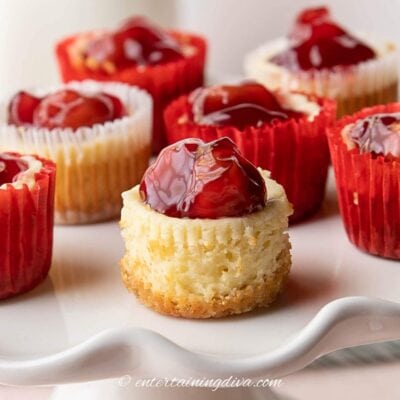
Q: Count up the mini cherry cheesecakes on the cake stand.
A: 7